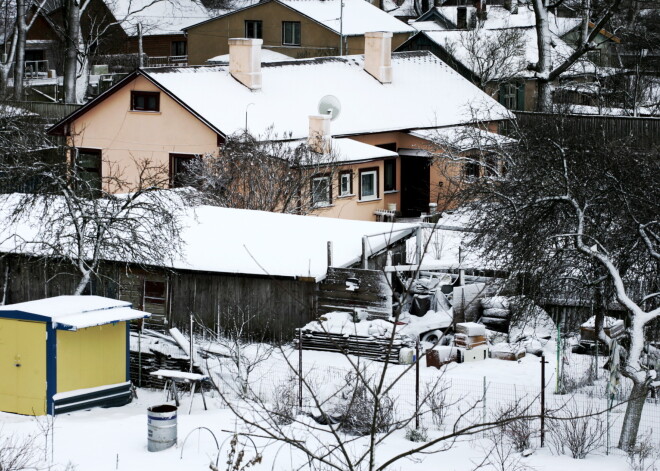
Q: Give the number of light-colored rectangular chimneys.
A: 3